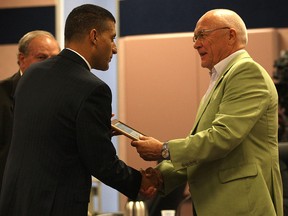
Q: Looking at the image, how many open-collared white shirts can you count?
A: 1